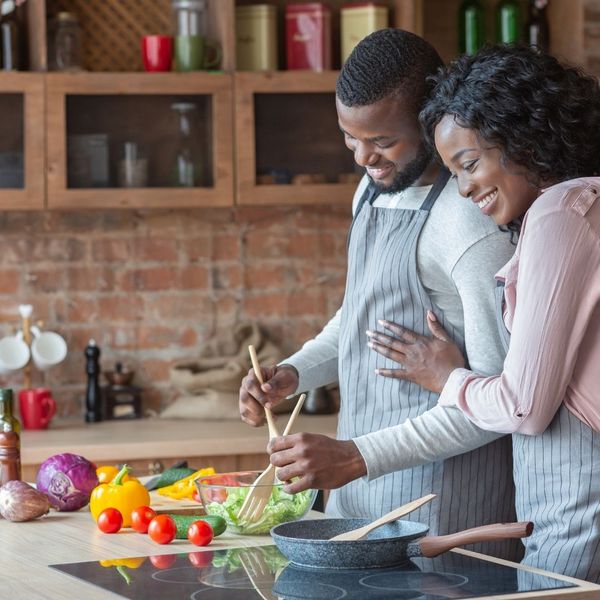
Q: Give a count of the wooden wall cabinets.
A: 3